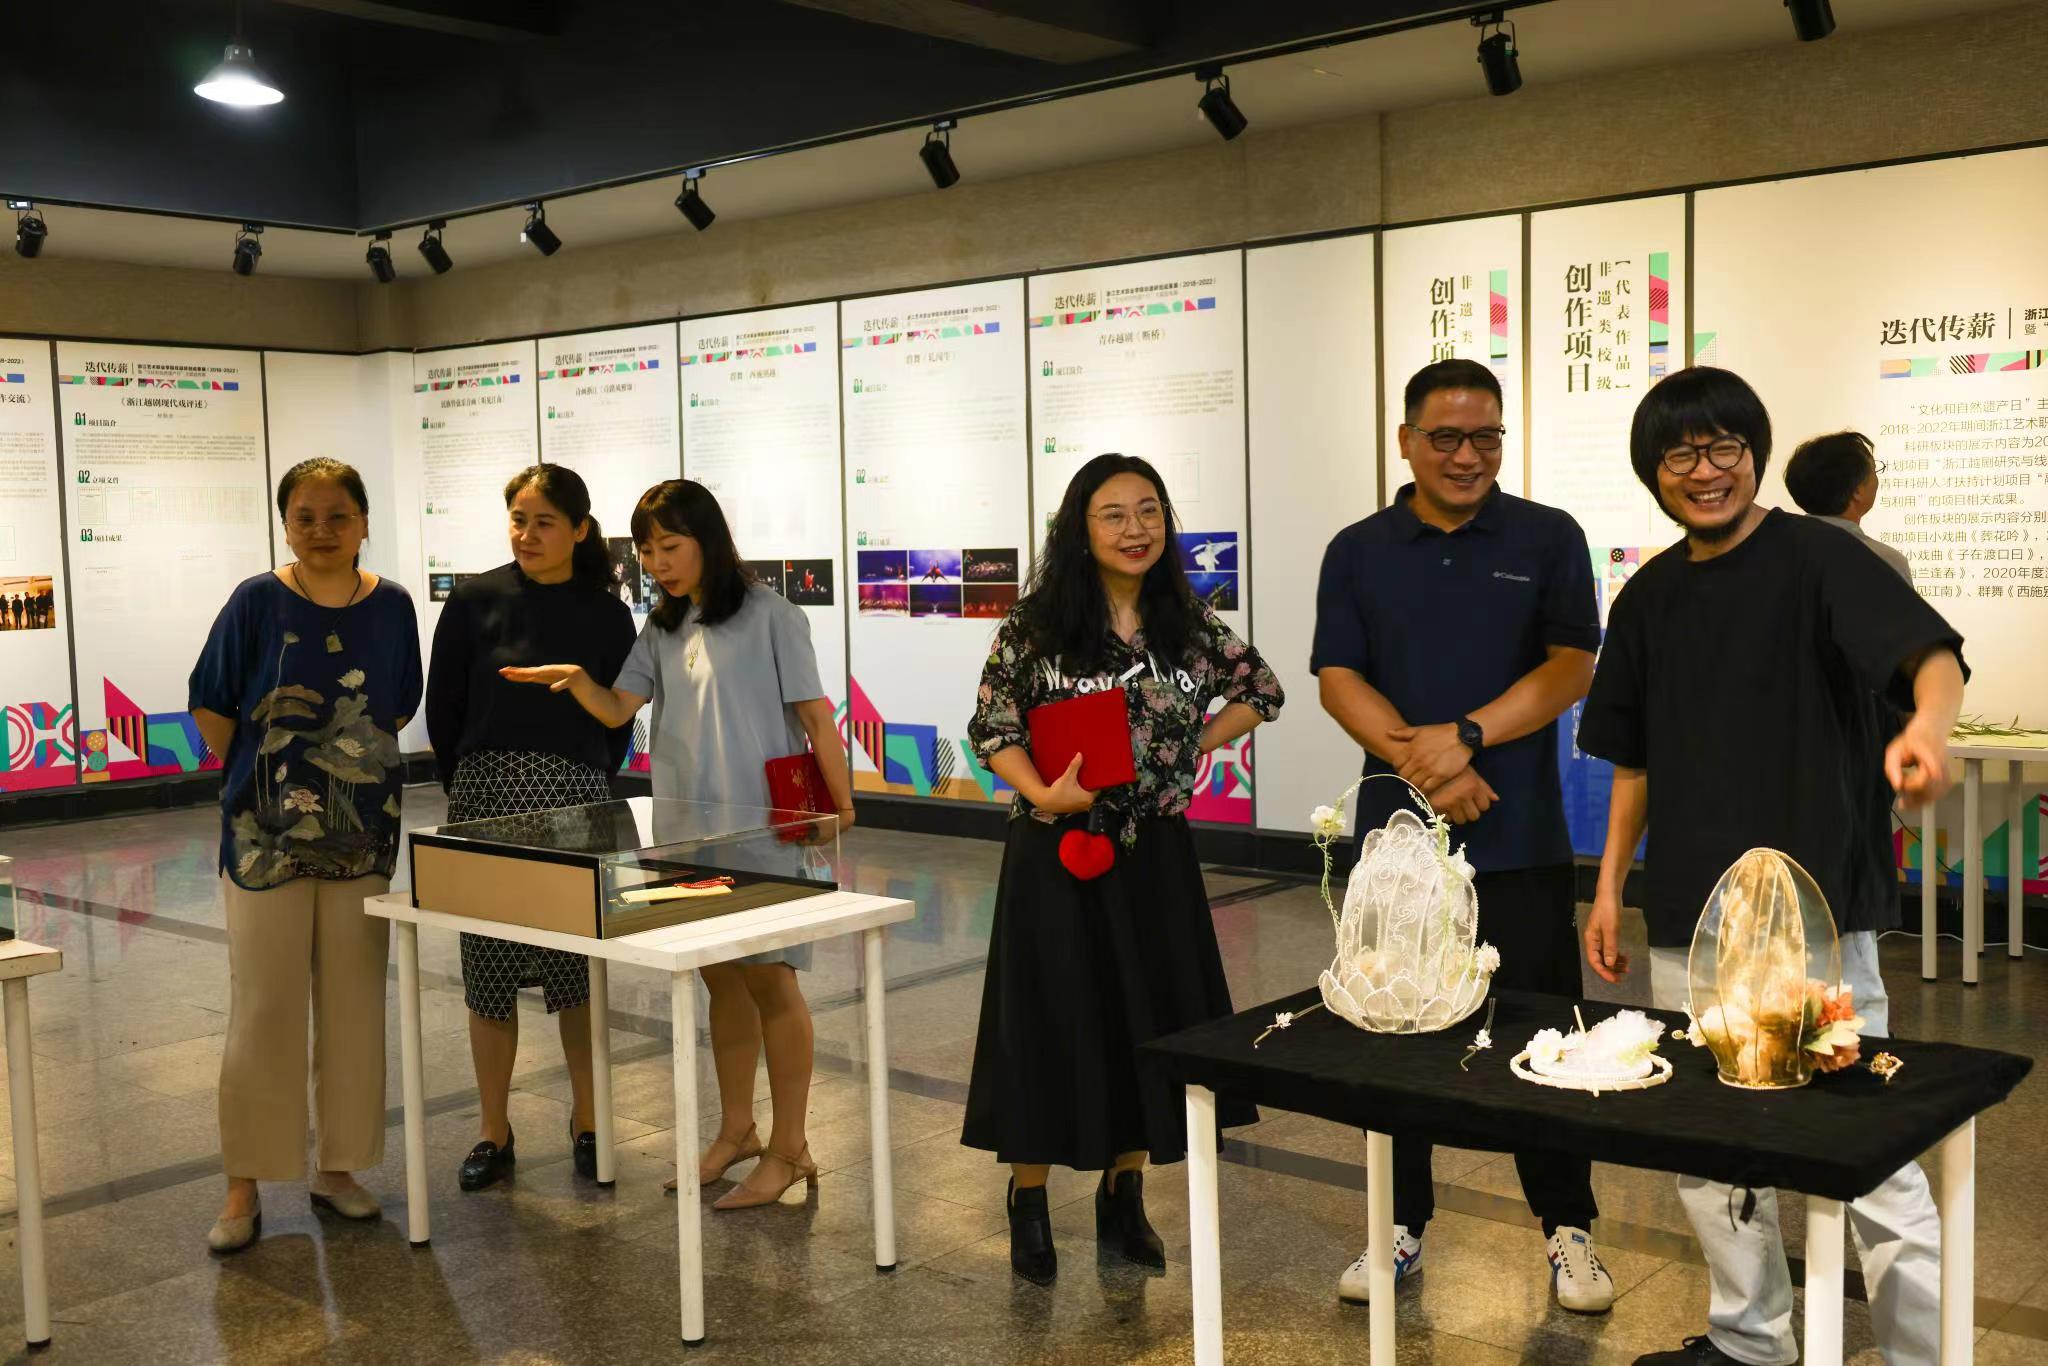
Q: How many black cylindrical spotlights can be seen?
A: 10